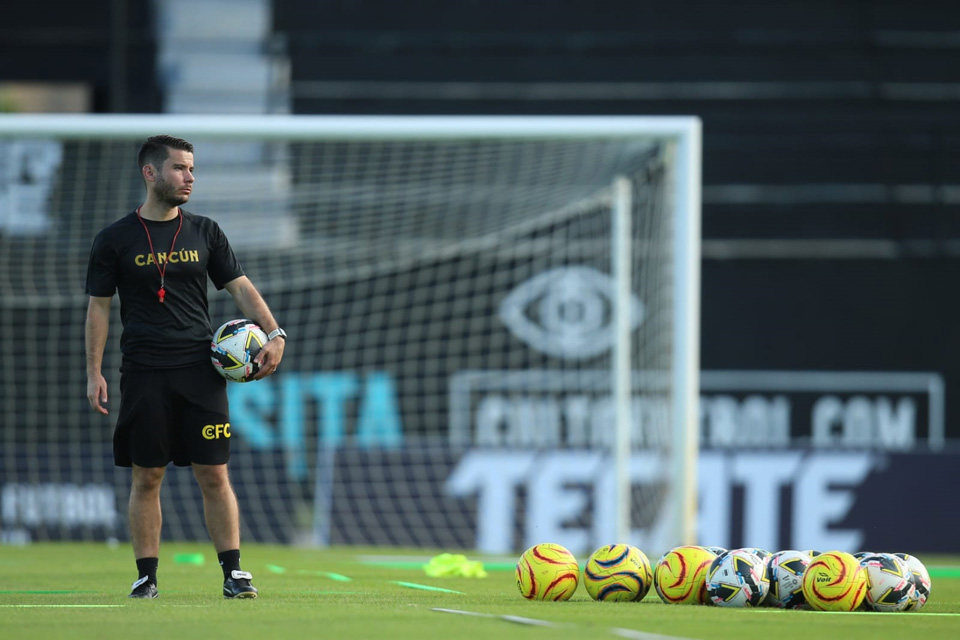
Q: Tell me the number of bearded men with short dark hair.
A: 1